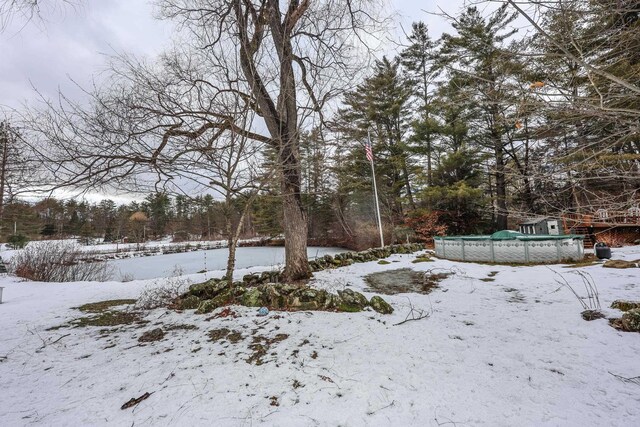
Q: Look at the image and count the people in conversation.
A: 0